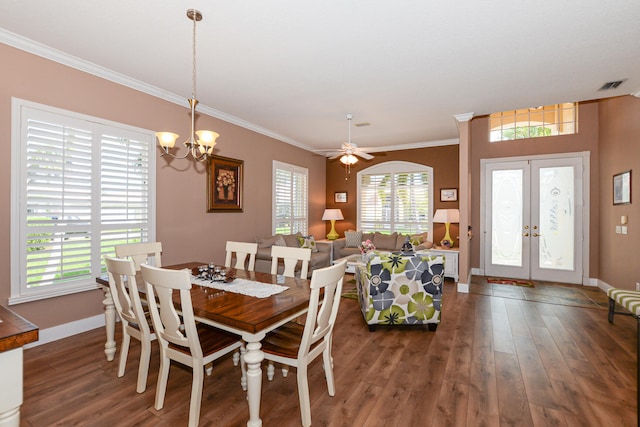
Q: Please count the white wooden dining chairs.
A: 6